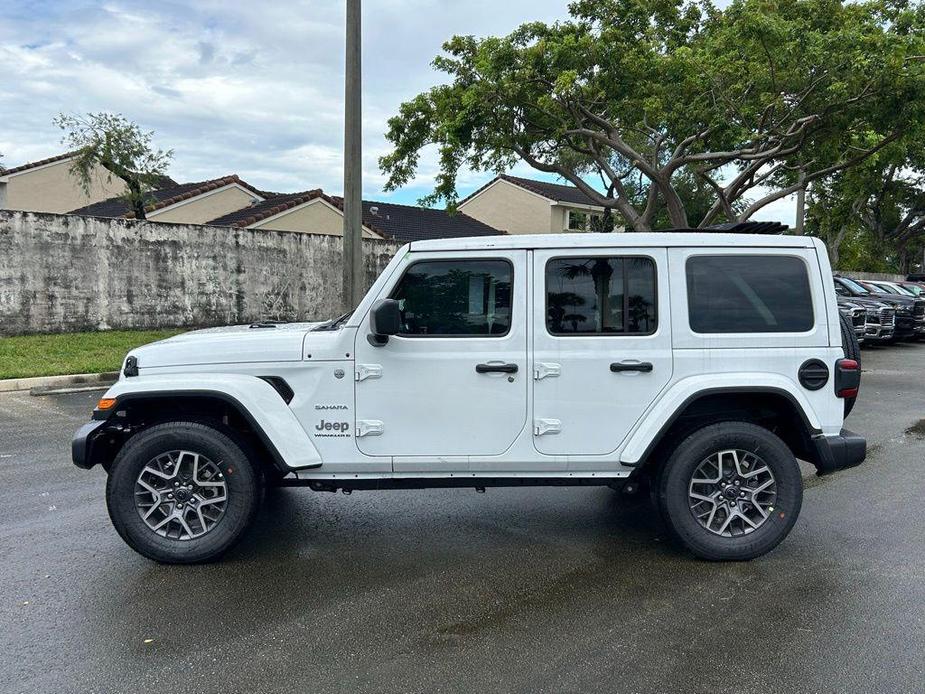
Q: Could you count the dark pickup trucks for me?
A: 3